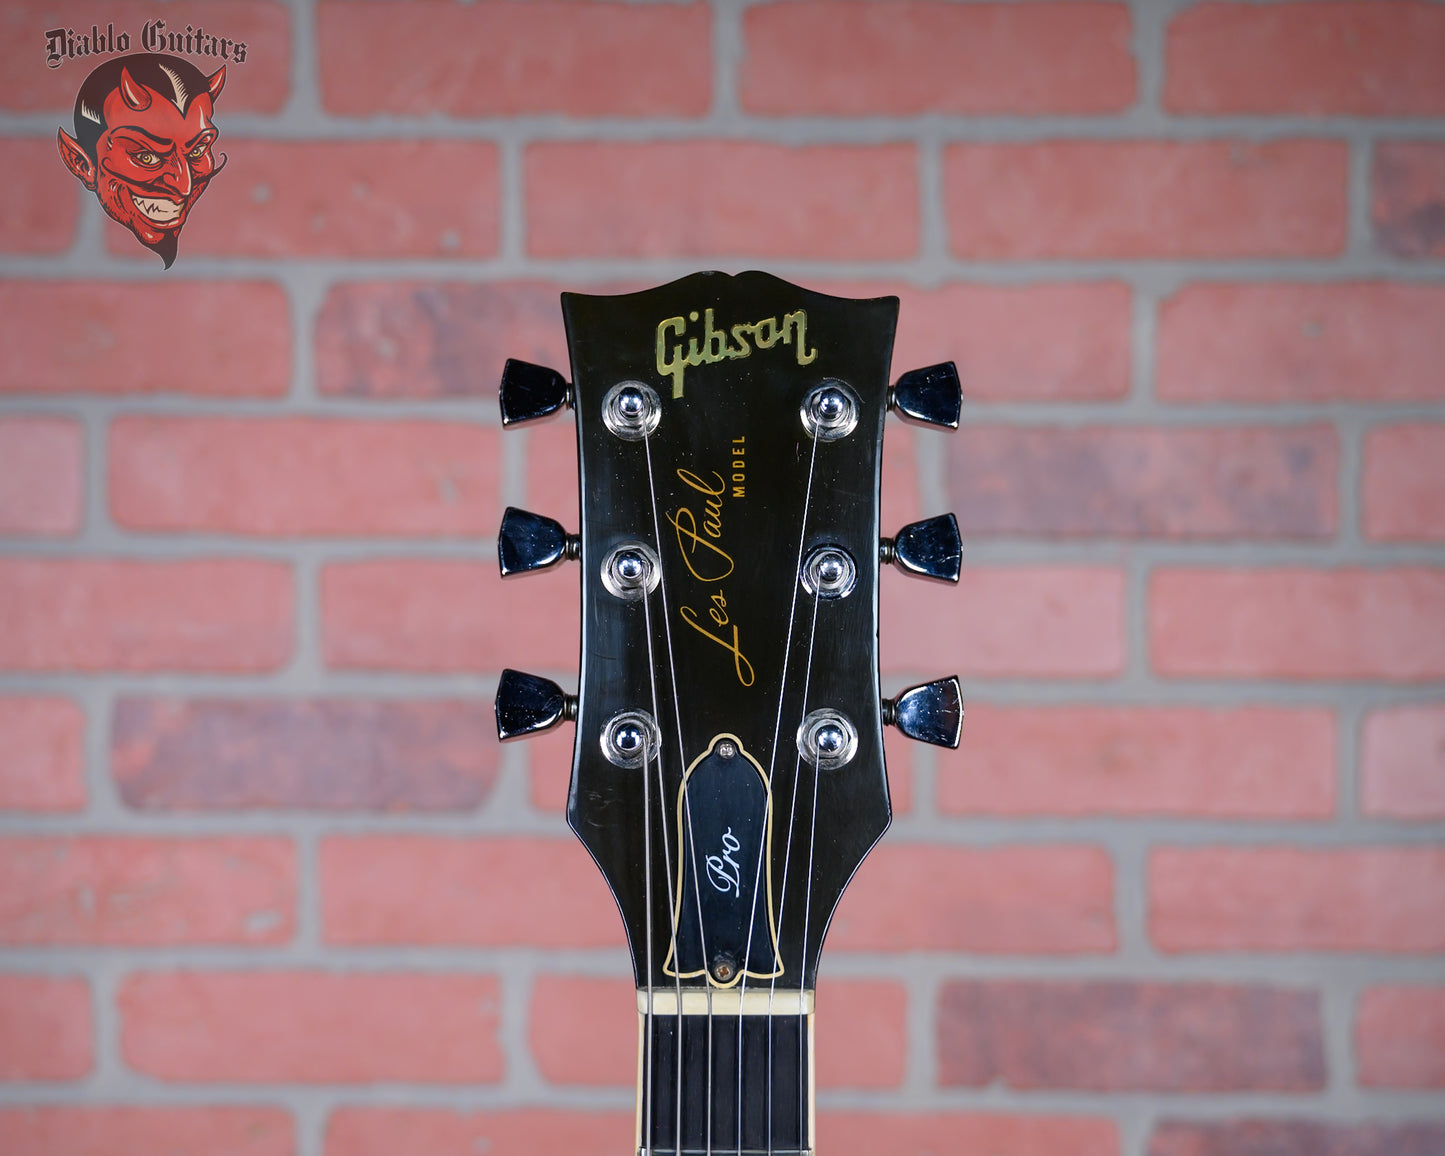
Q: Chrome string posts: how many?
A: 6